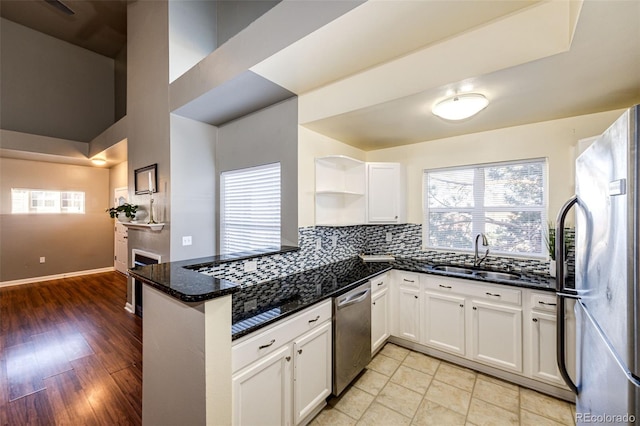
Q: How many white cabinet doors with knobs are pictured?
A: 8